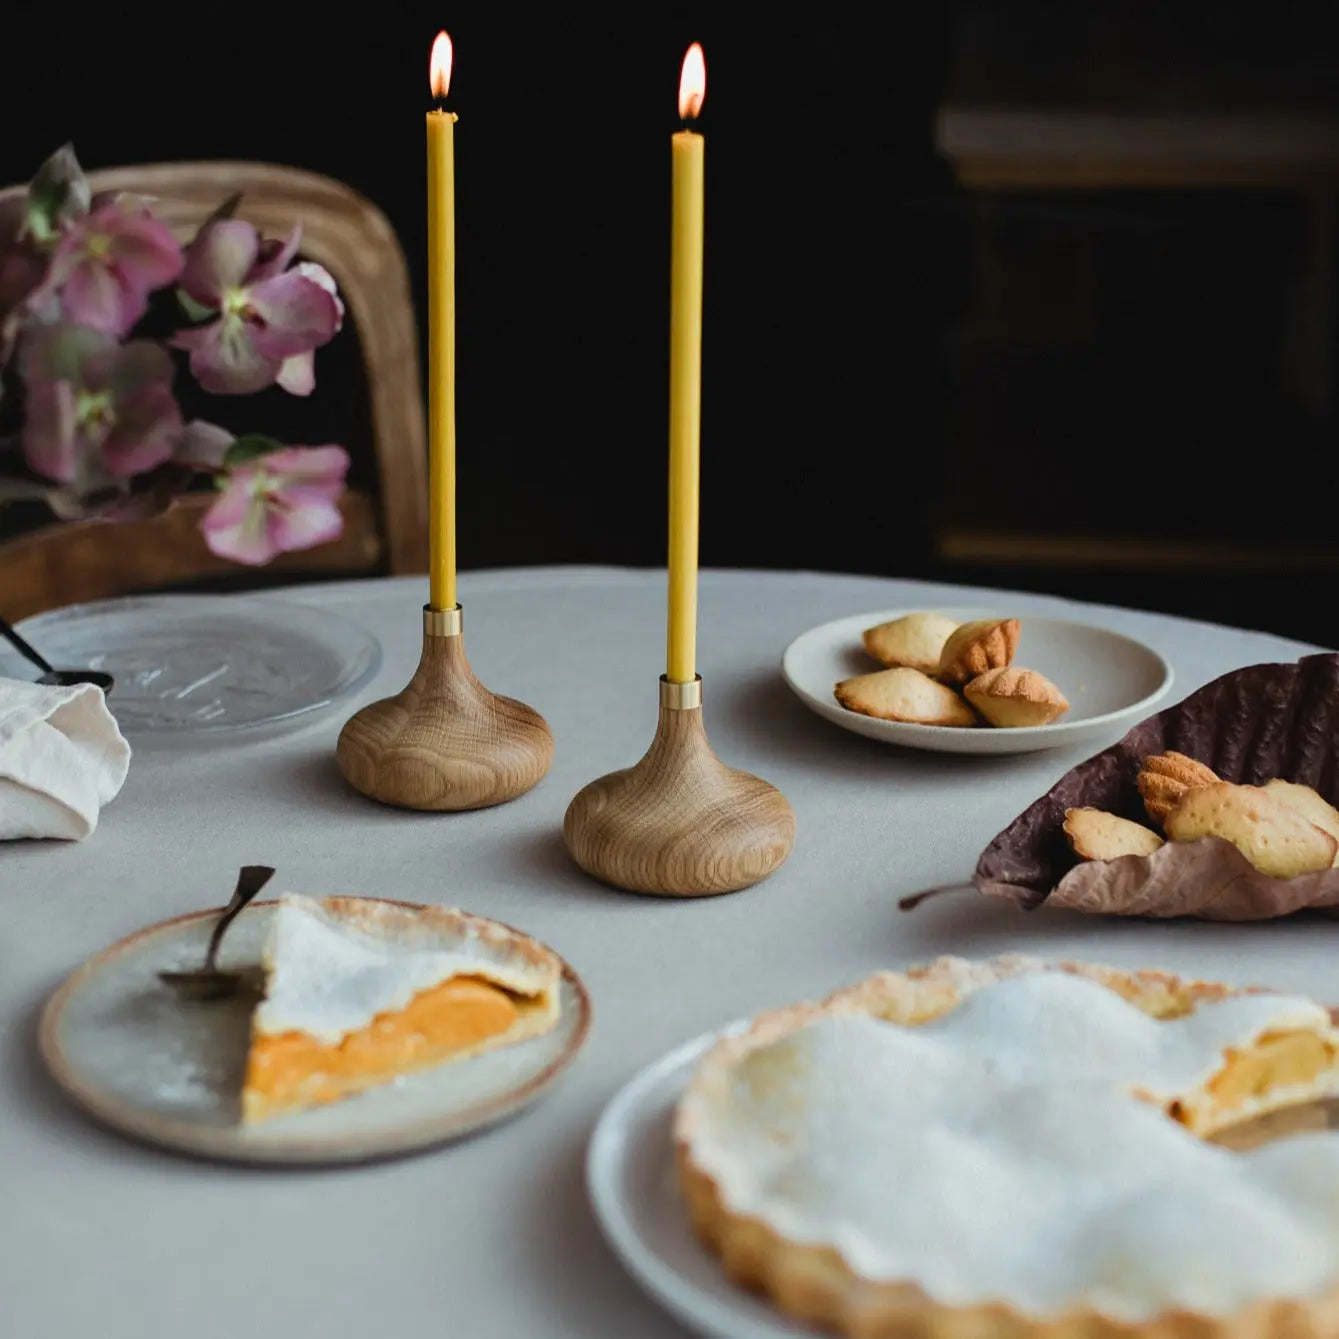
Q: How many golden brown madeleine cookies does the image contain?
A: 8